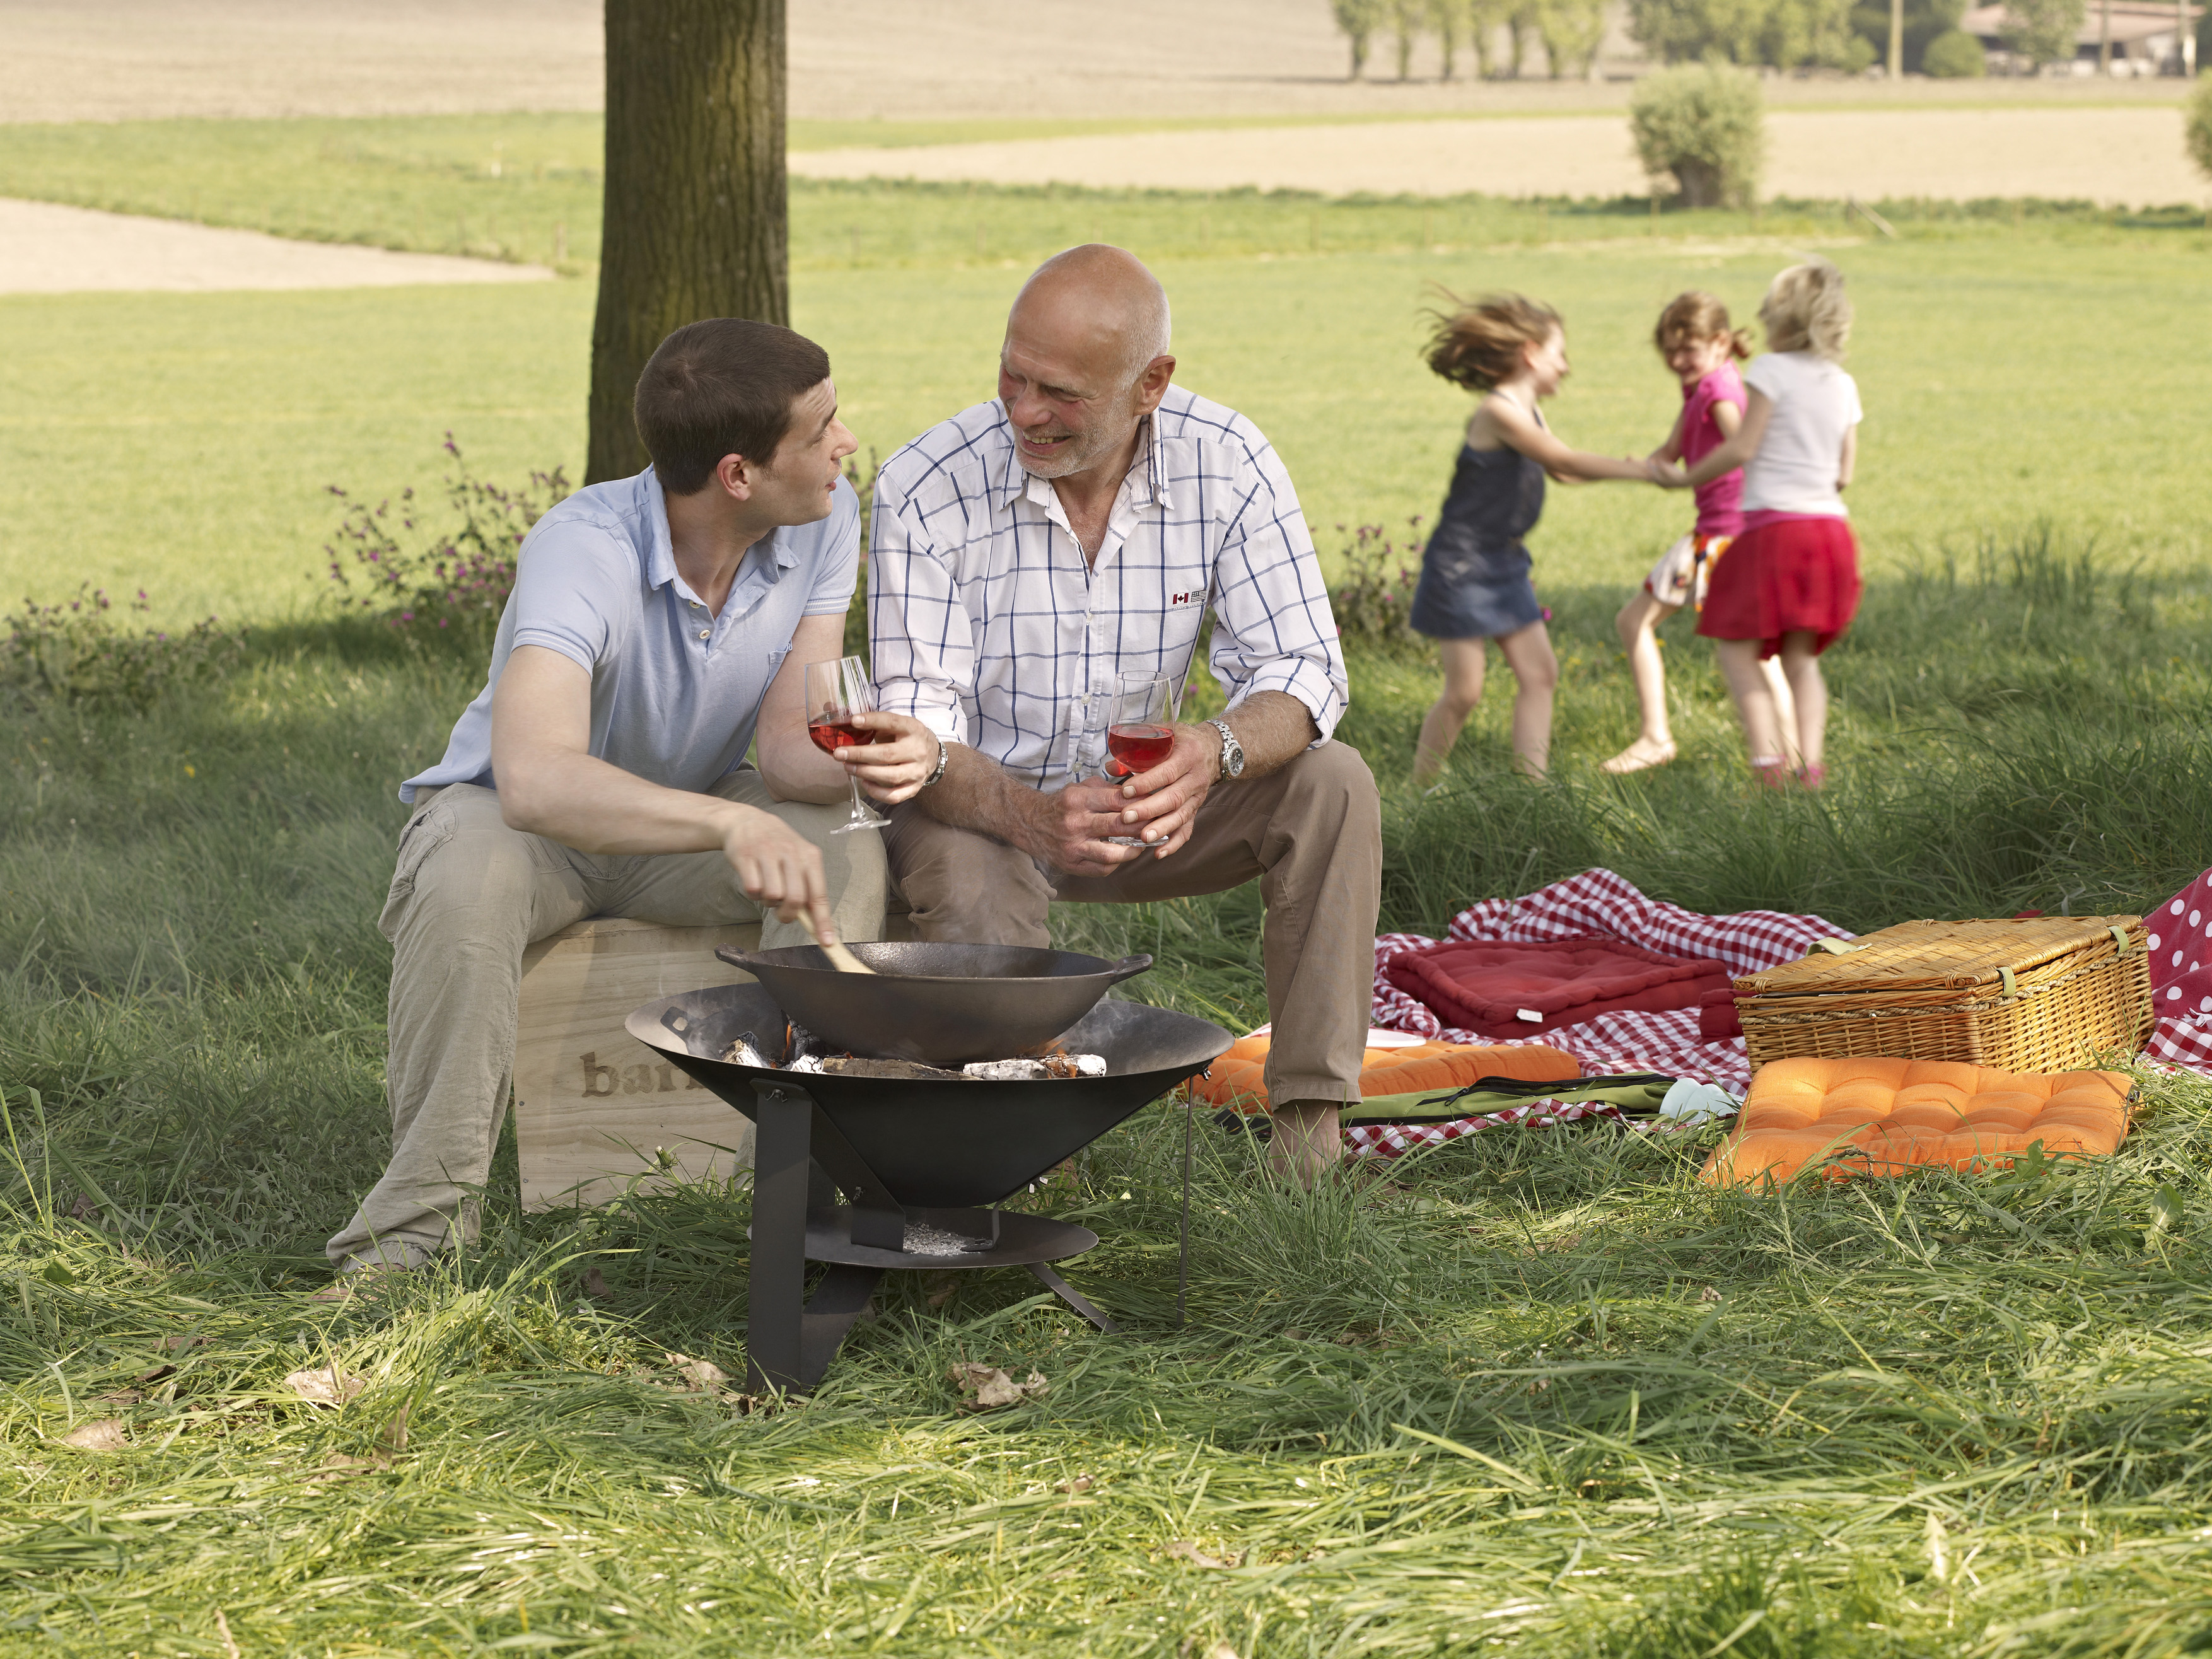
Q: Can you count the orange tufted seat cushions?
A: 2